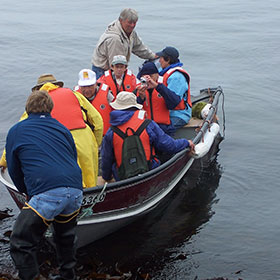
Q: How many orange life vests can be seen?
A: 6